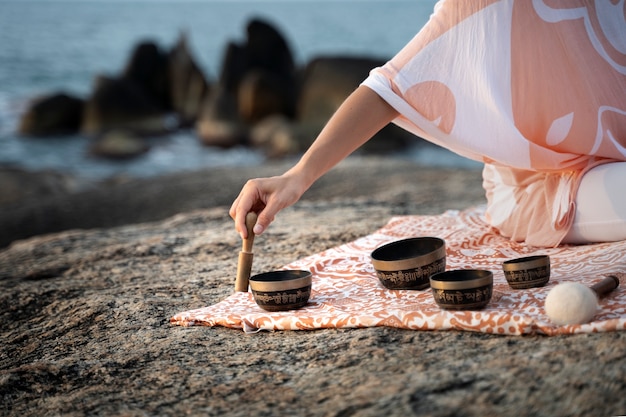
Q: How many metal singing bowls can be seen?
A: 4